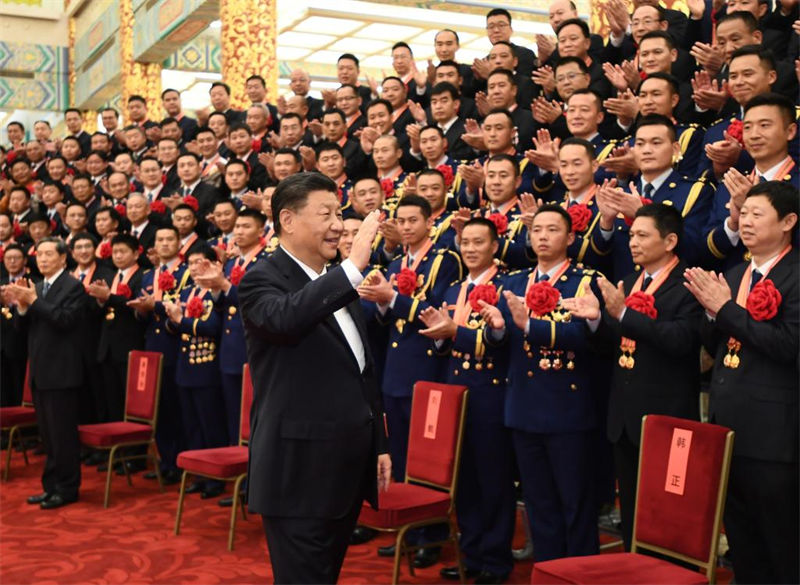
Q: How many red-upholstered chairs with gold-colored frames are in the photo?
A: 5